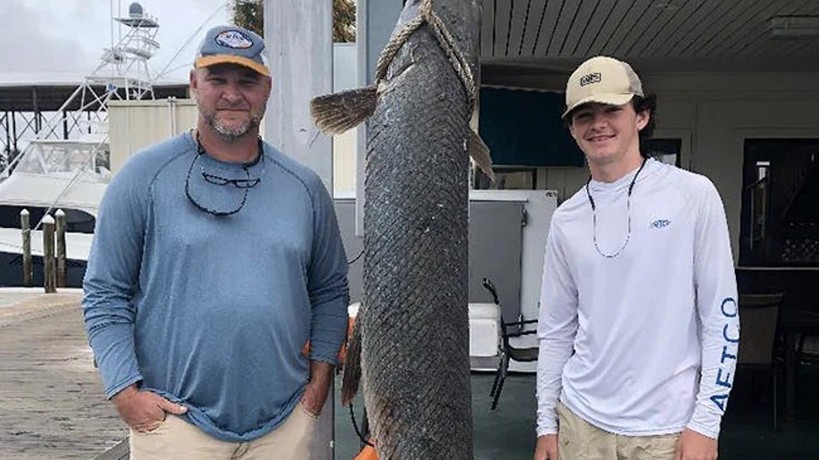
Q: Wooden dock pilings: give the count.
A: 3